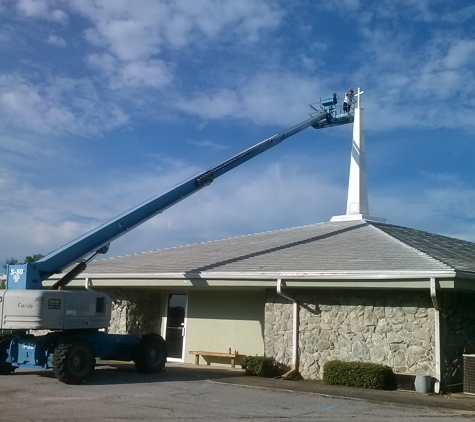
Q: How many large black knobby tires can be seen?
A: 3